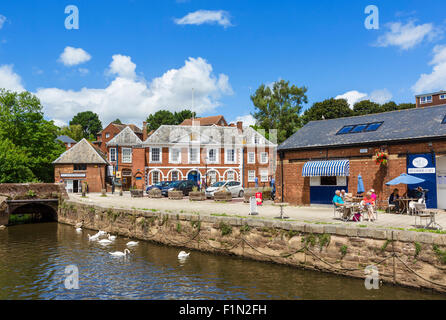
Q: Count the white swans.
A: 8